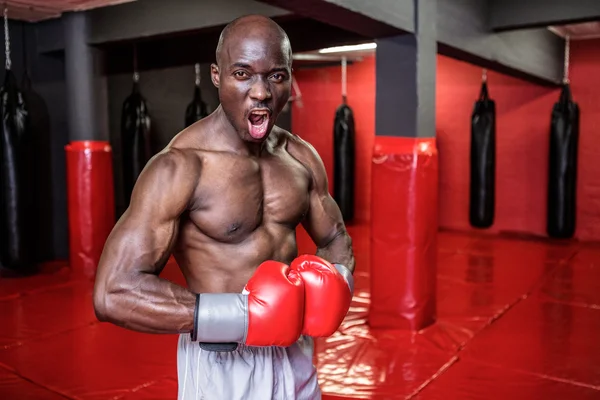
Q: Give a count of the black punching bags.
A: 6